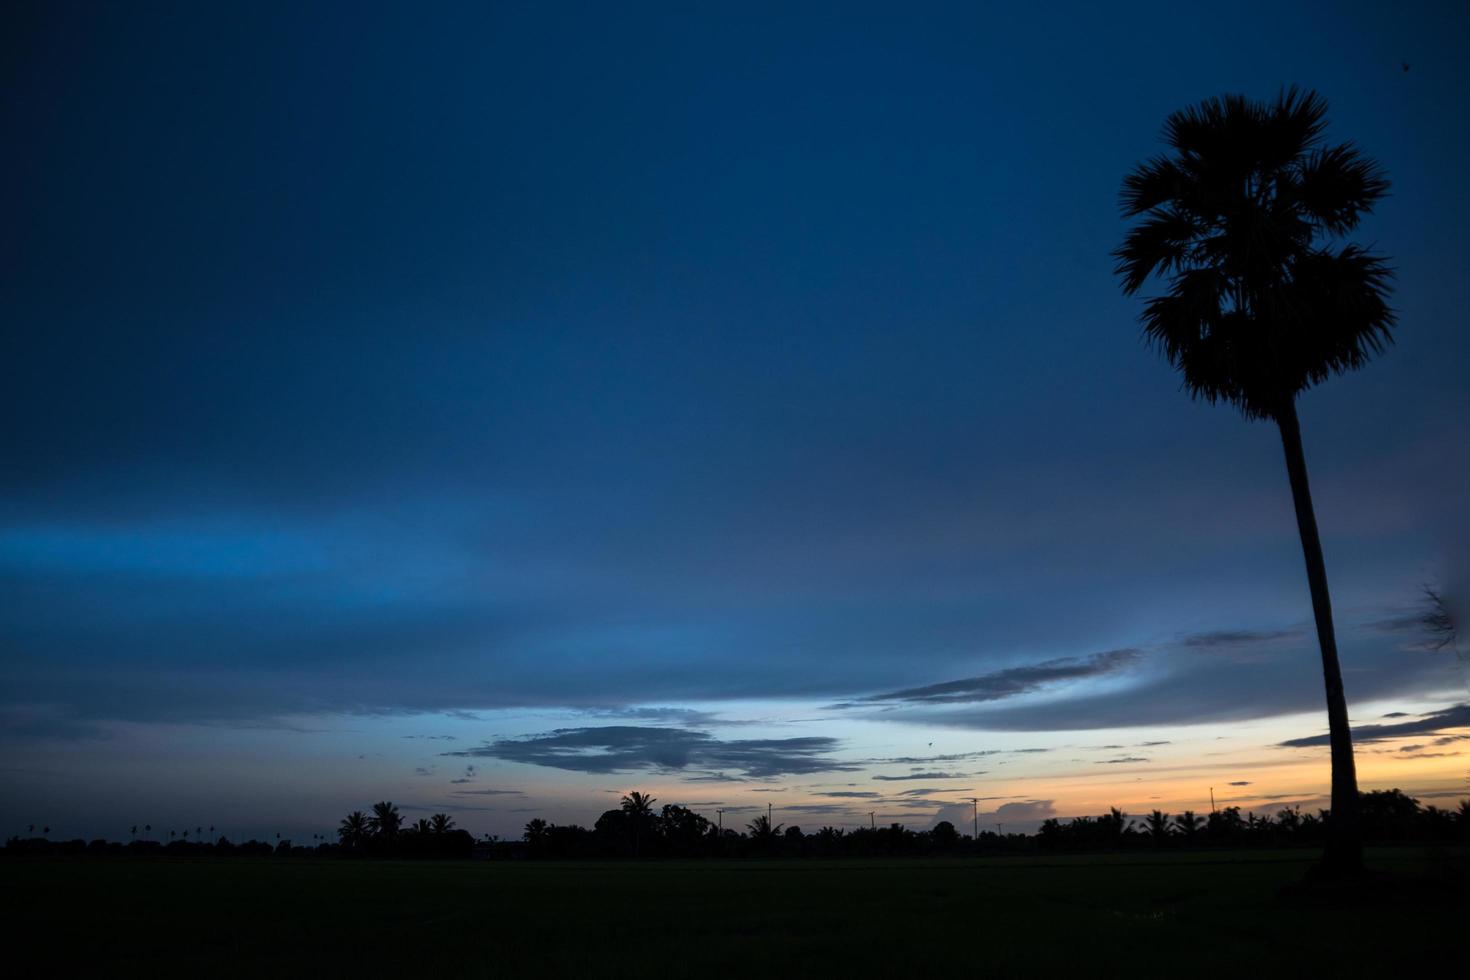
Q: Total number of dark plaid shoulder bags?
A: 0